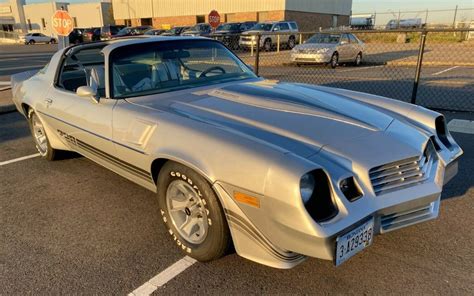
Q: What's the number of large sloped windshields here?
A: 1